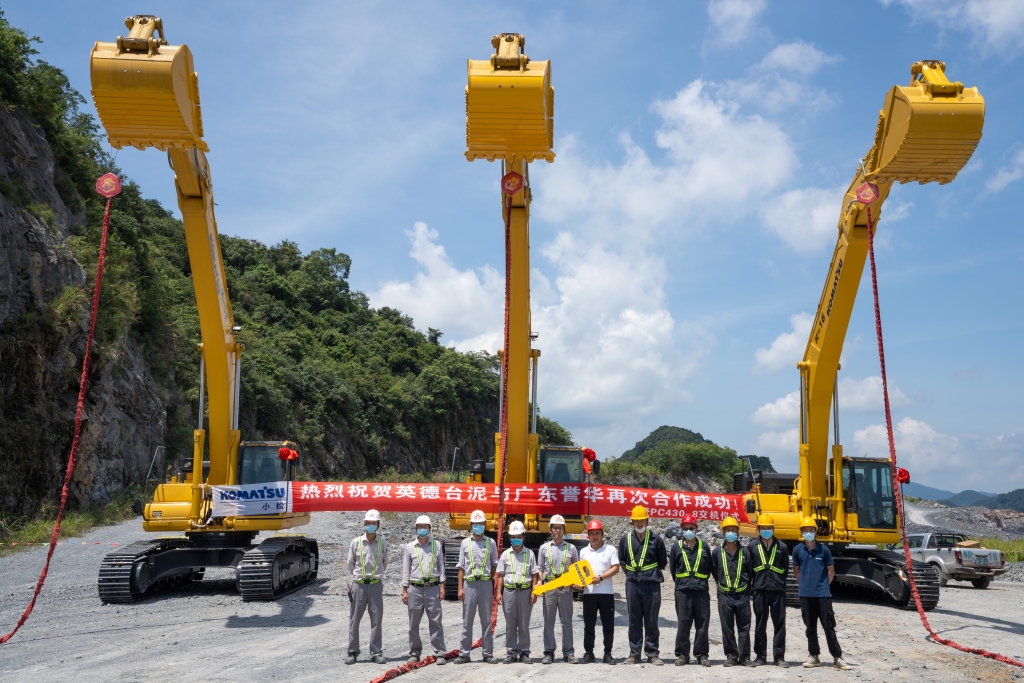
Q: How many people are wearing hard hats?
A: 11